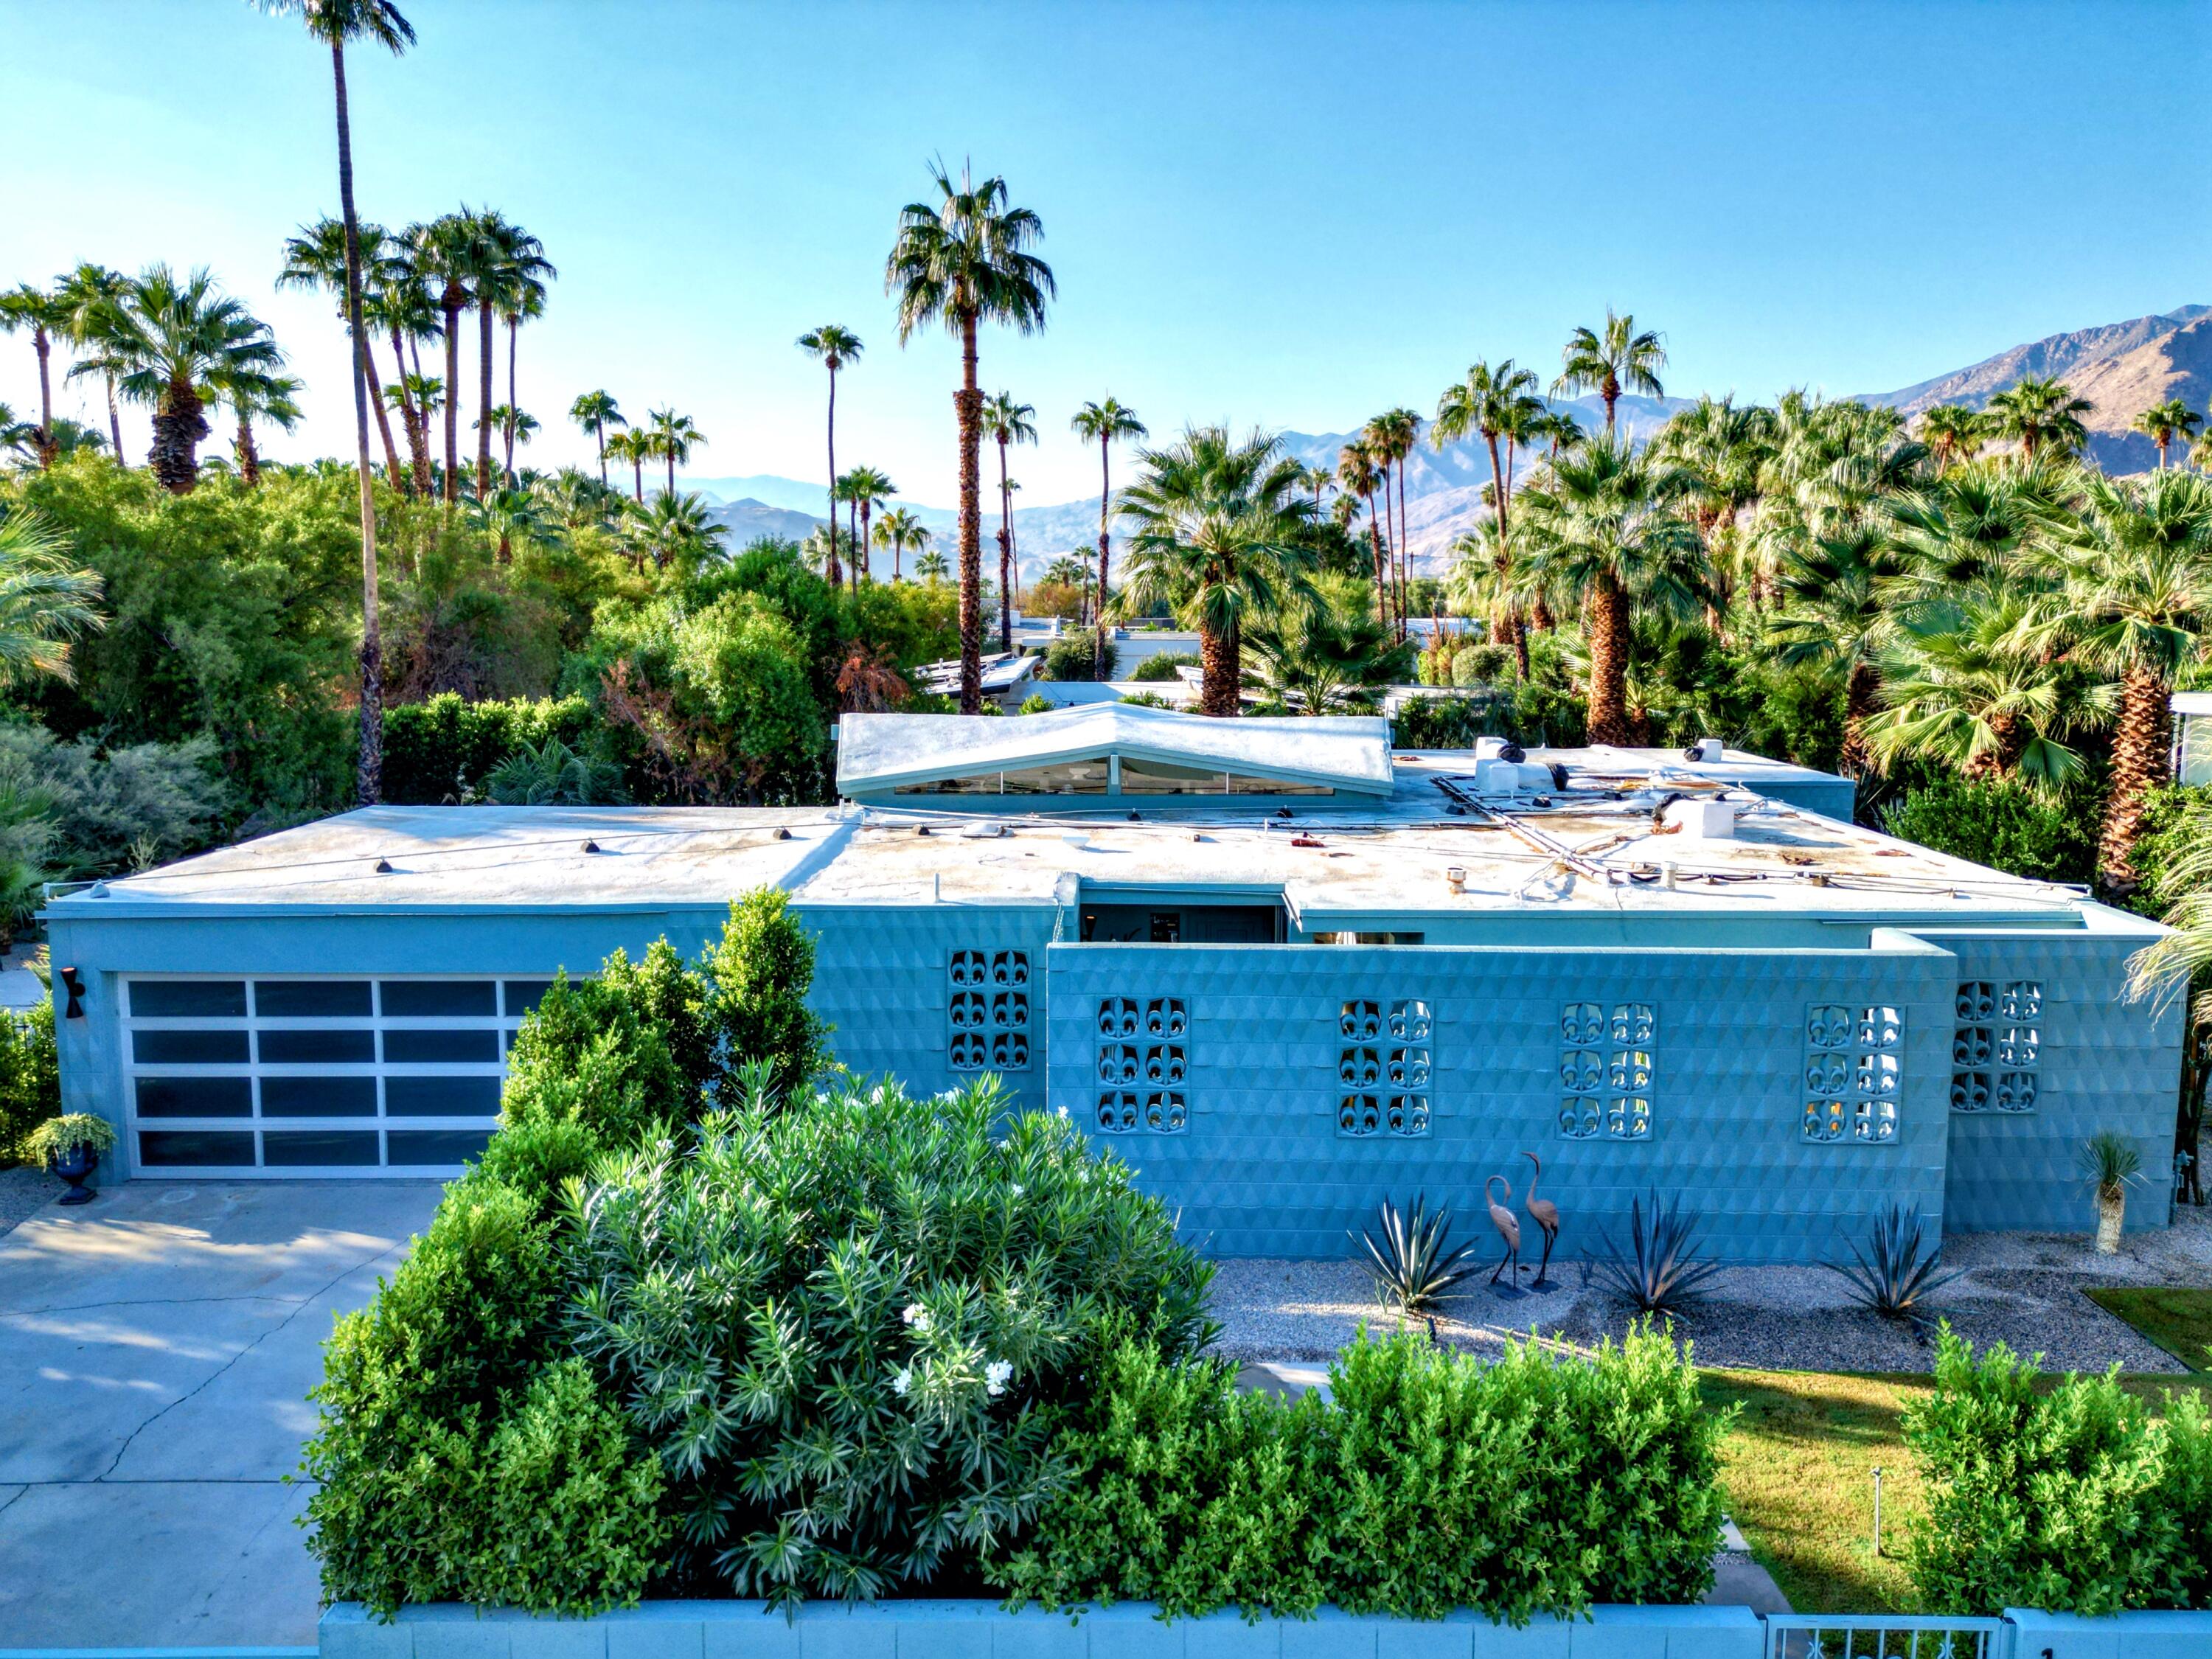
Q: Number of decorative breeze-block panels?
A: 6